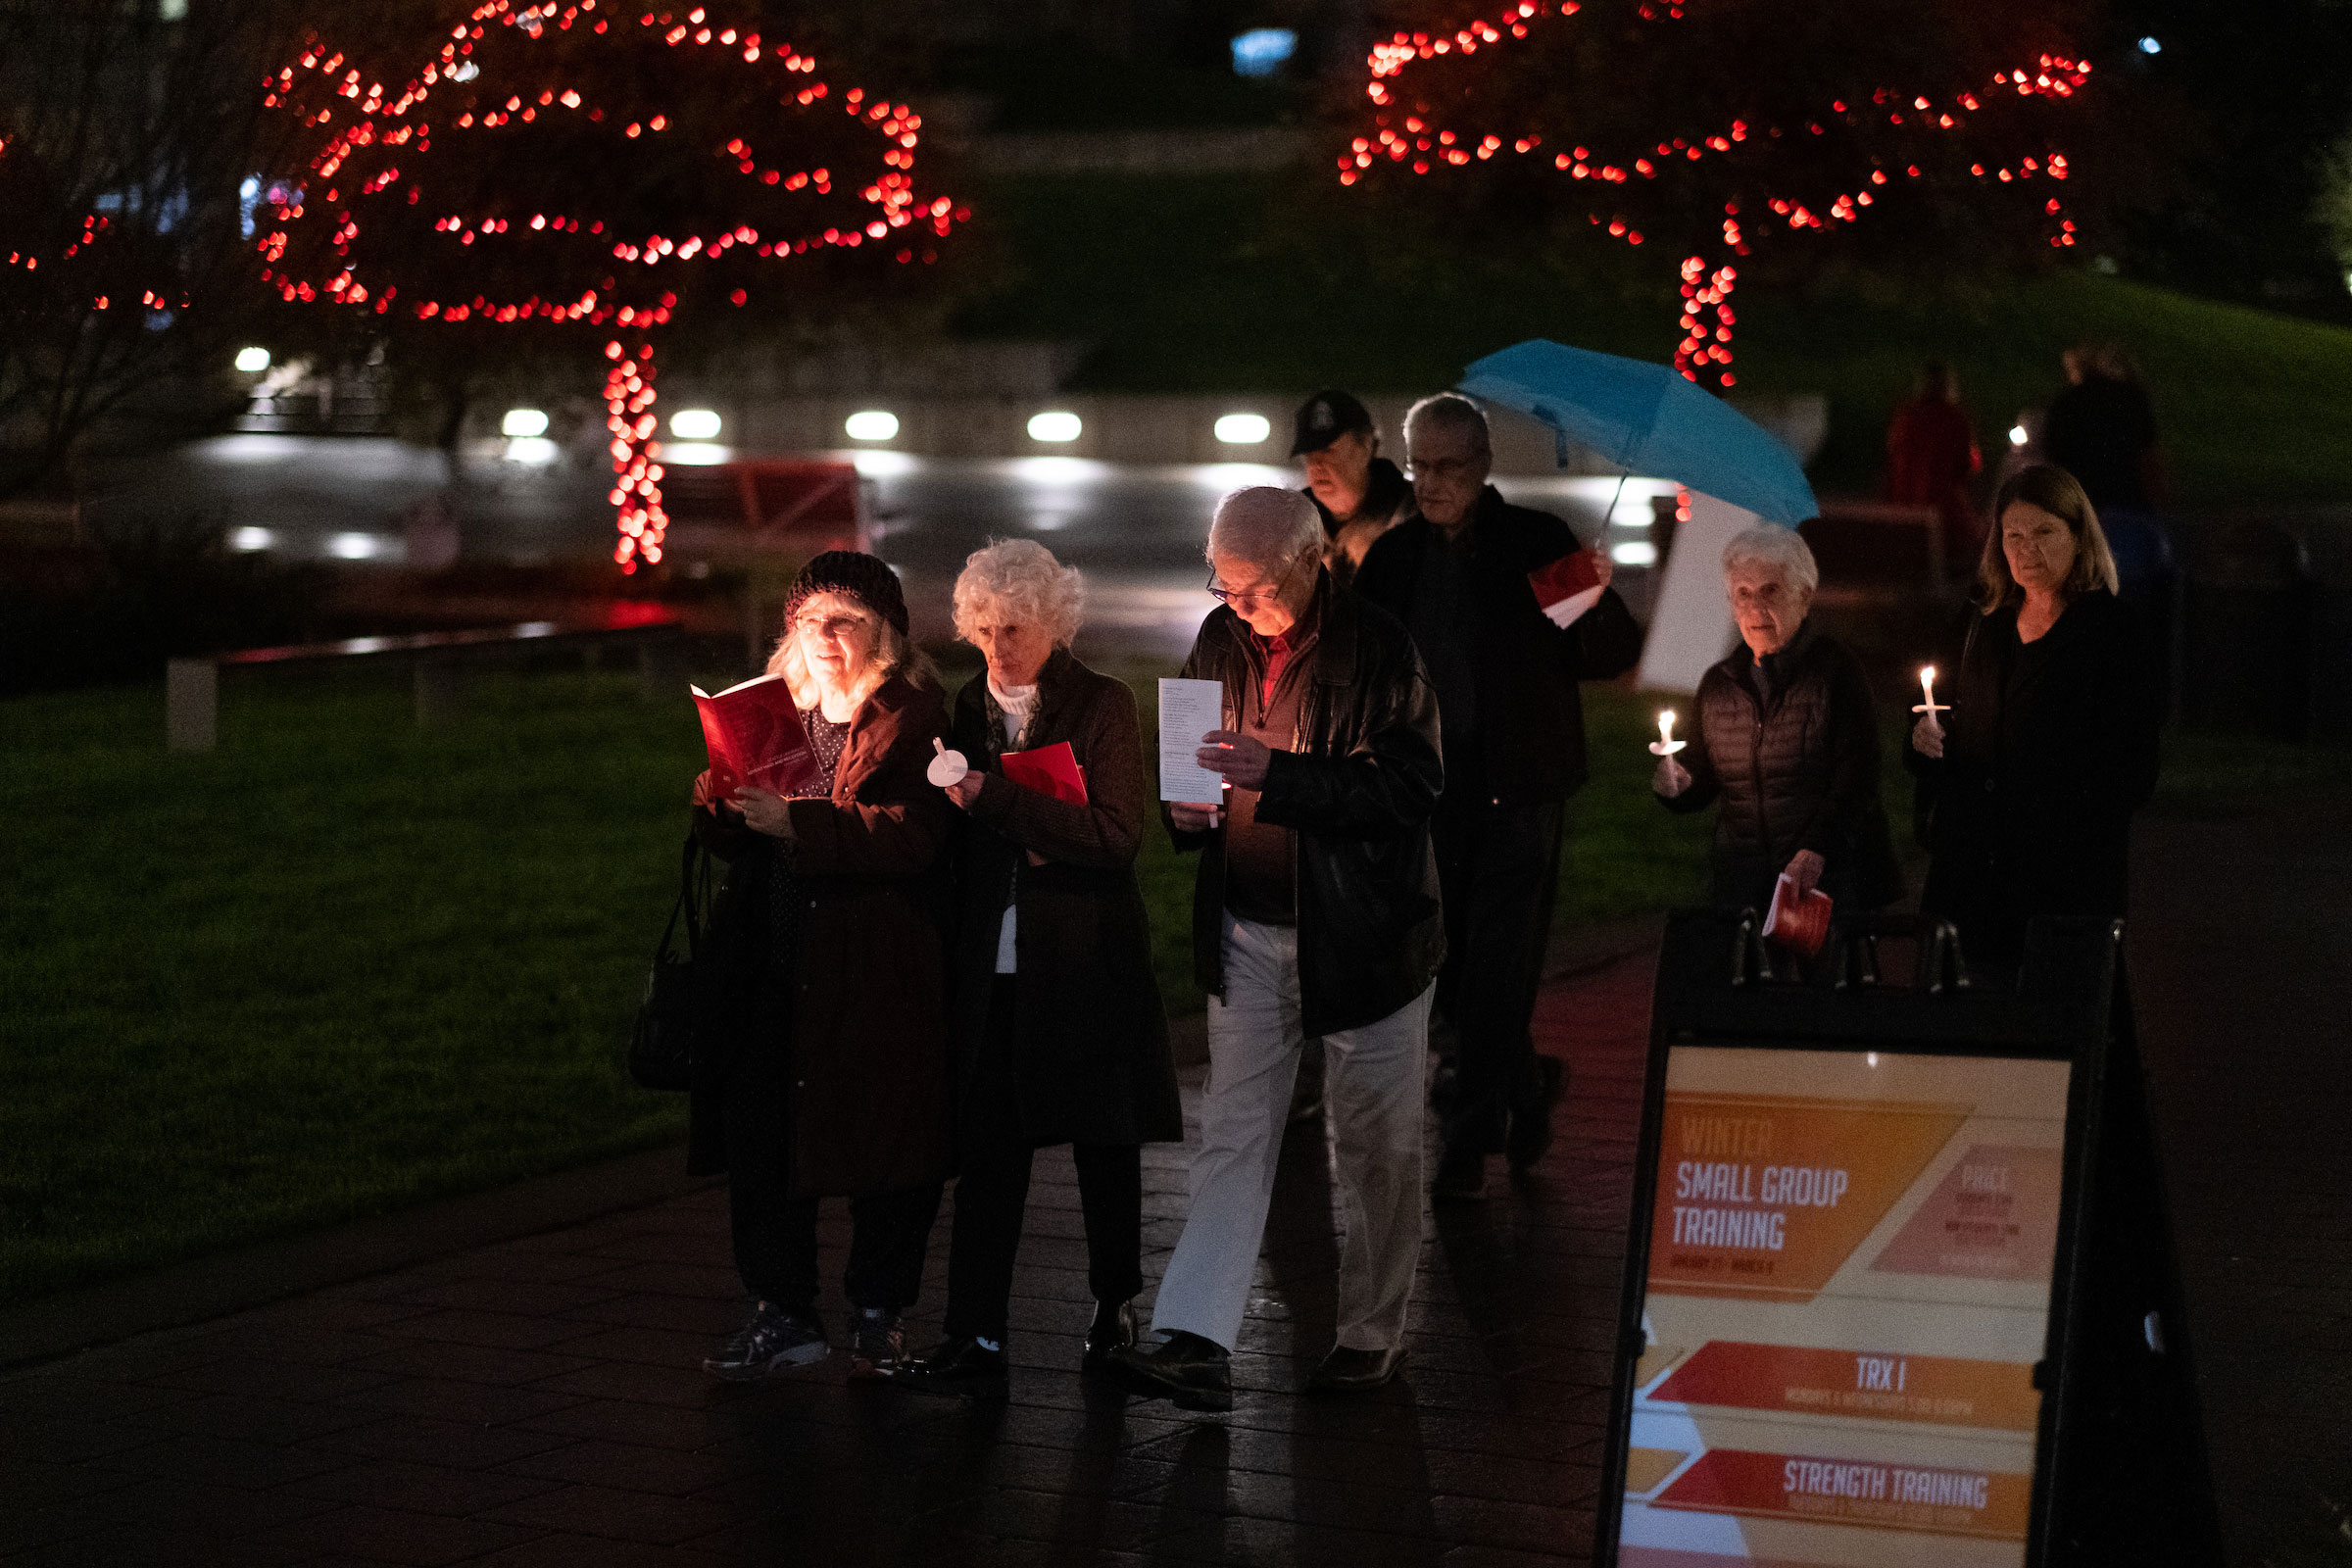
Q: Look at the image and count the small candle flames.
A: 2